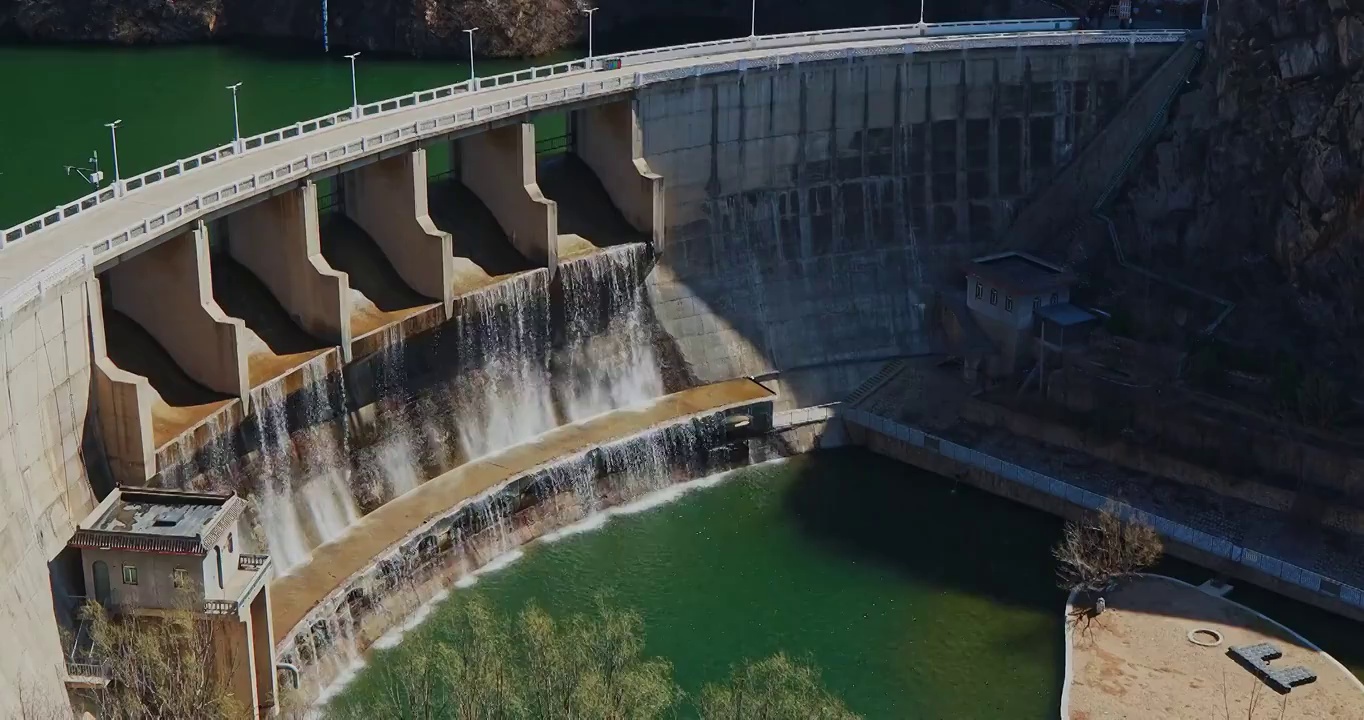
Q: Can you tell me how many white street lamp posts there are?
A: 7